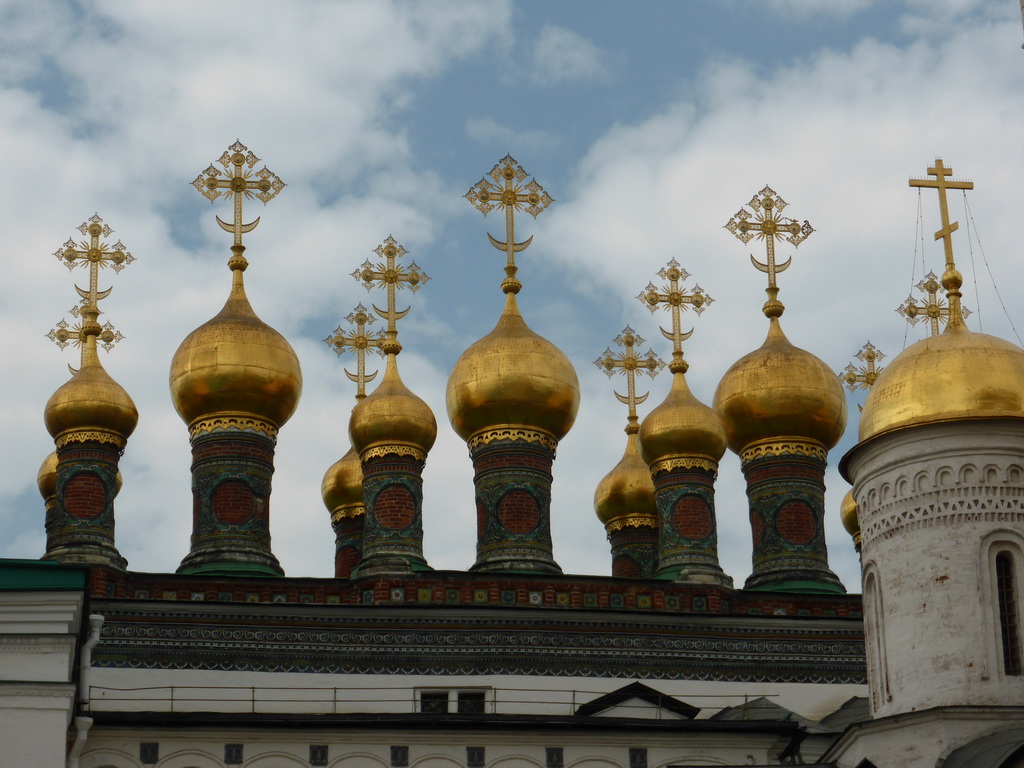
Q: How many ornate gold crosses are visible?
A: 11